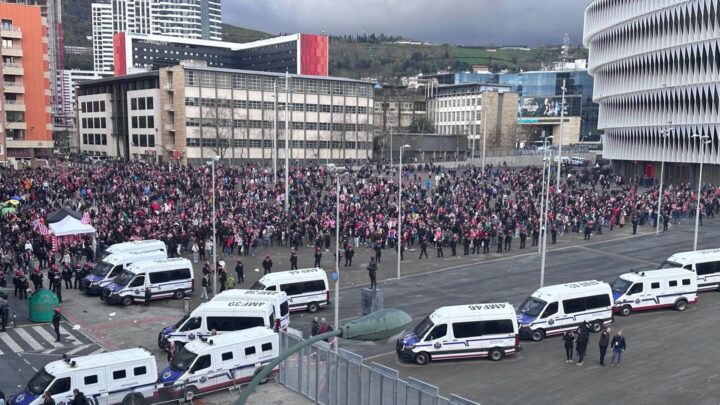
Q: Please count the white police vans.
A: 12